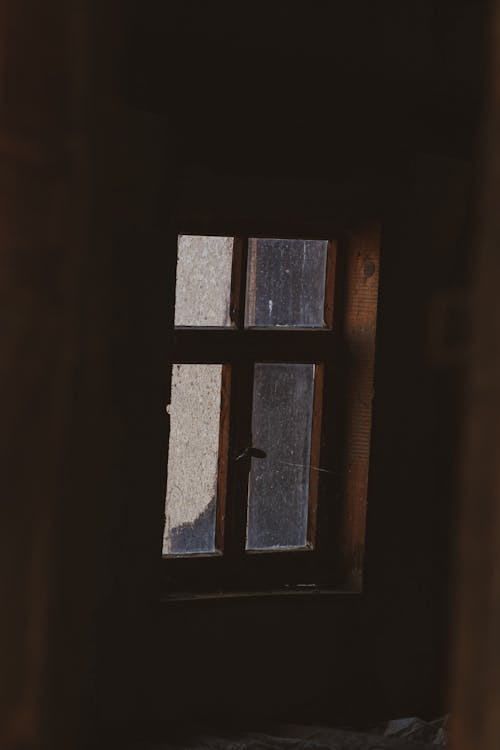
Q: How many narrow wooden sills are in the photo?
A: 1